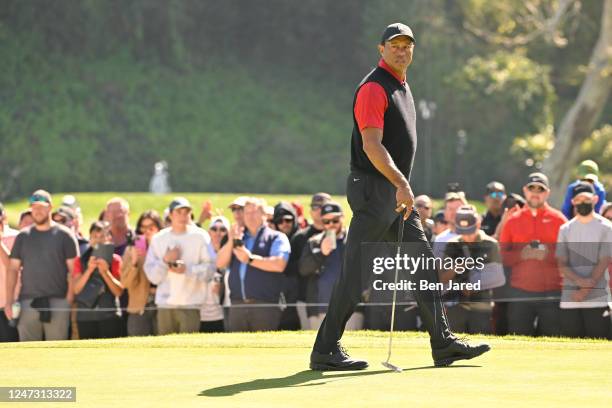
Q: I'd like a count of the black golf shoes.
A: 2